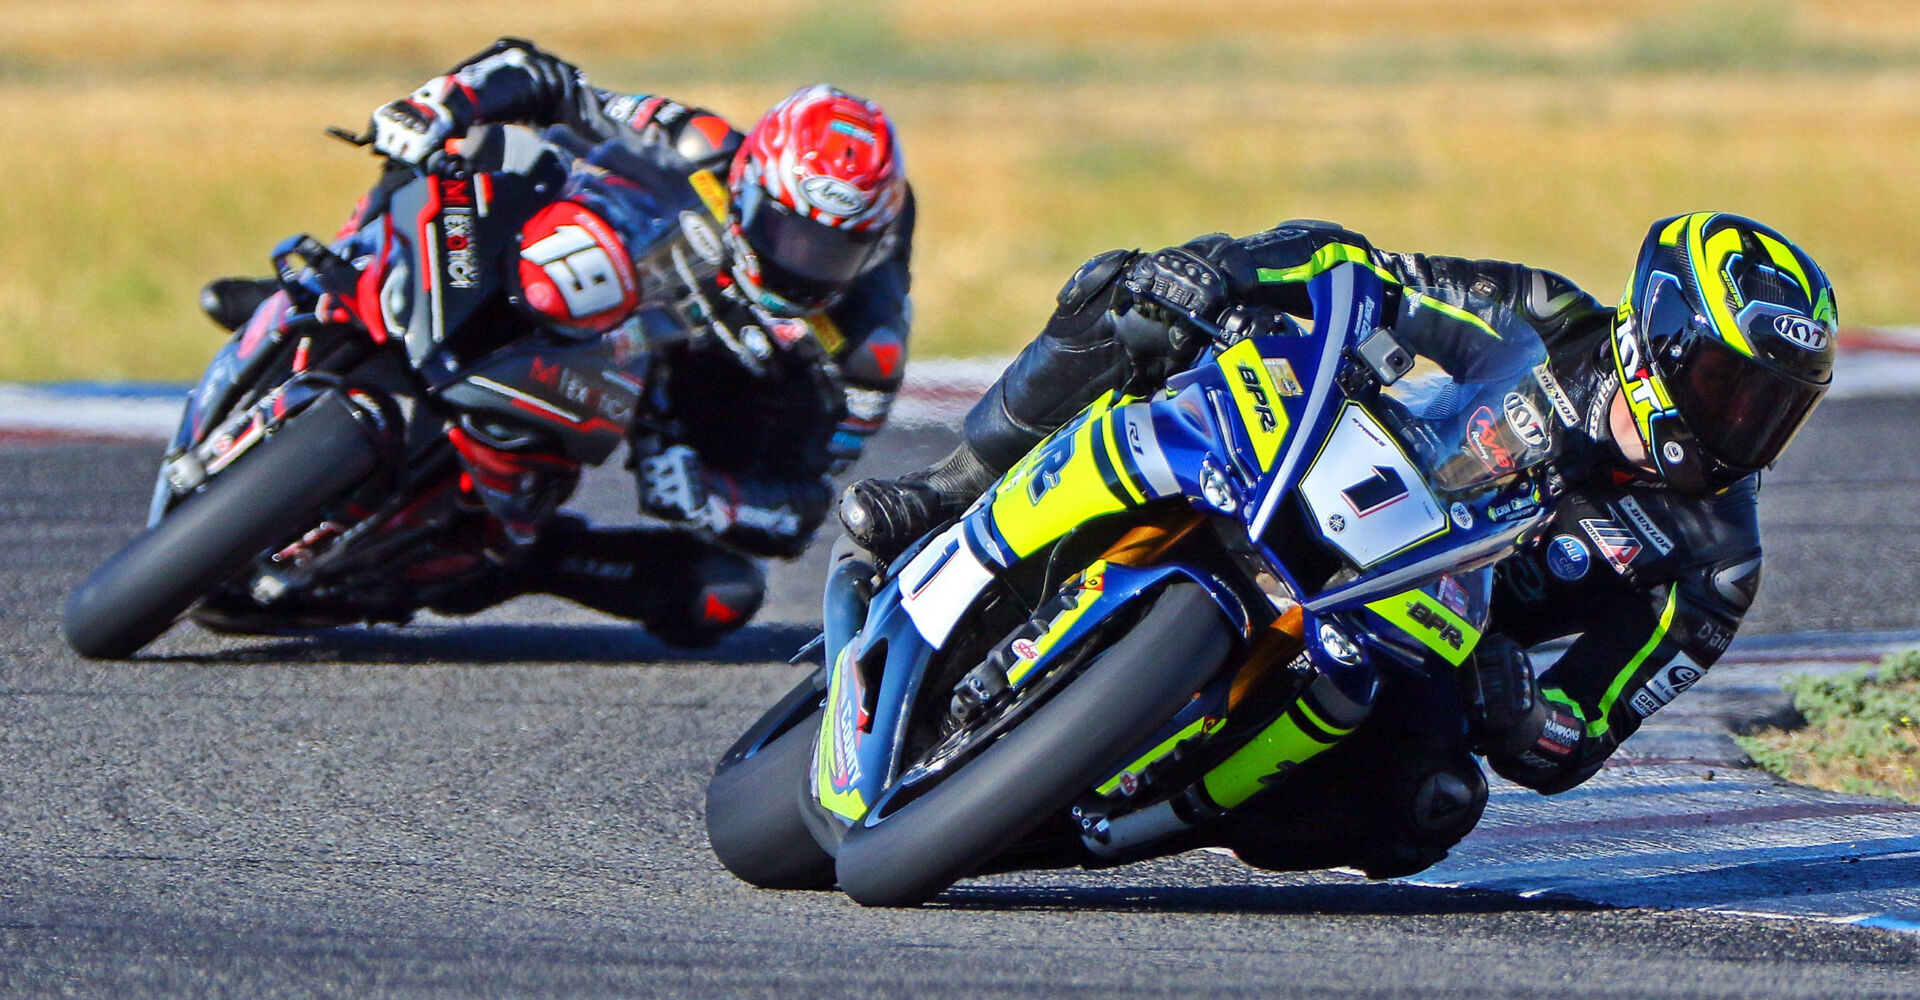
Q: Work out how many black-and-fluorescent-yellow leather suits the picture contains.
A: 1